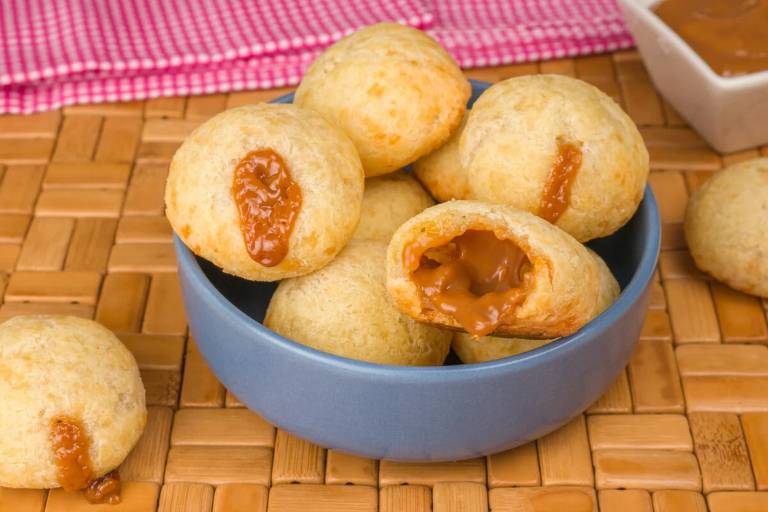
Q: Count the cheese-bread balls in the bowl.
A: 8